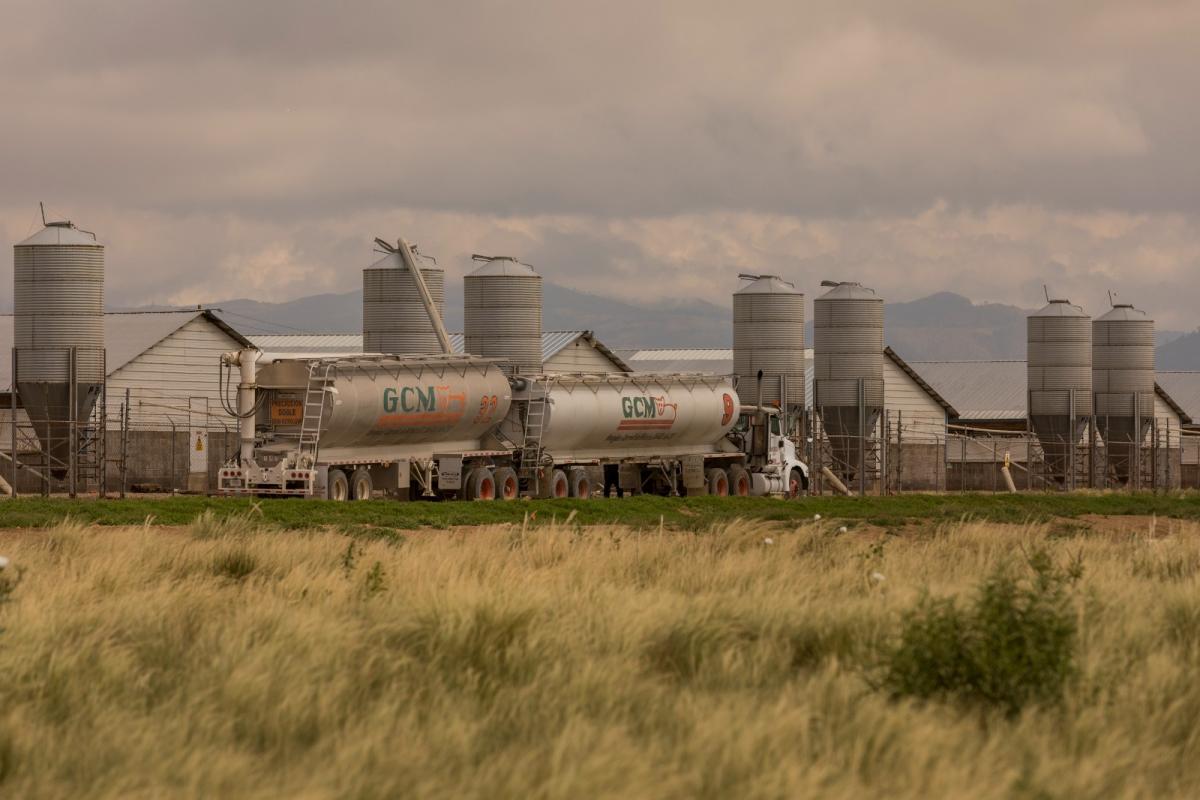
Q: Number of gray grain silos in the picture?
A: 7